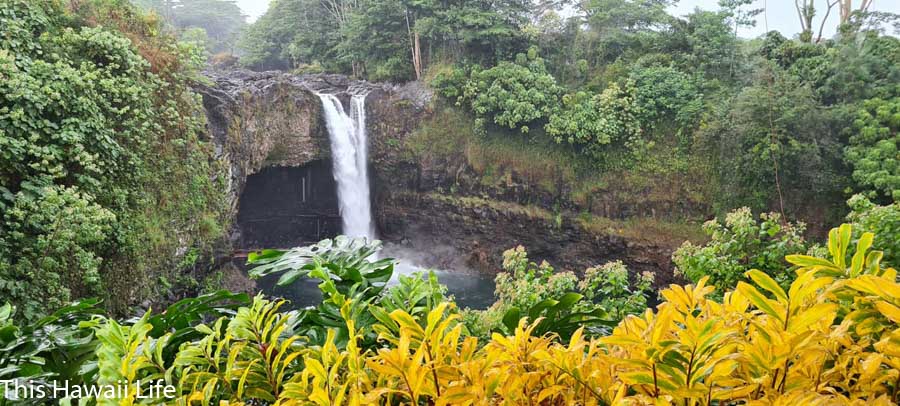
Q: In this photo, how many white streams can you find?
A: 2